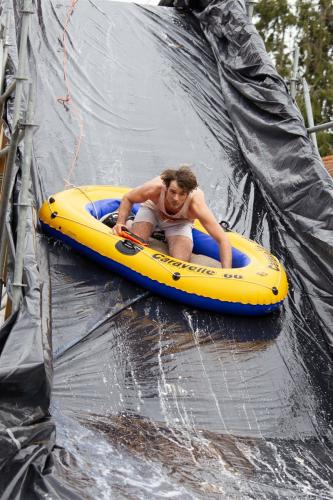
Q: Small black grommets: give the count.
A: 4